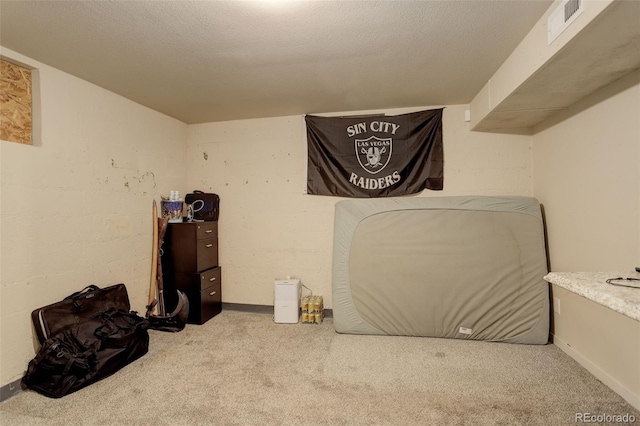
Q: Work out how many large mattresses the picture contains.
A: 1